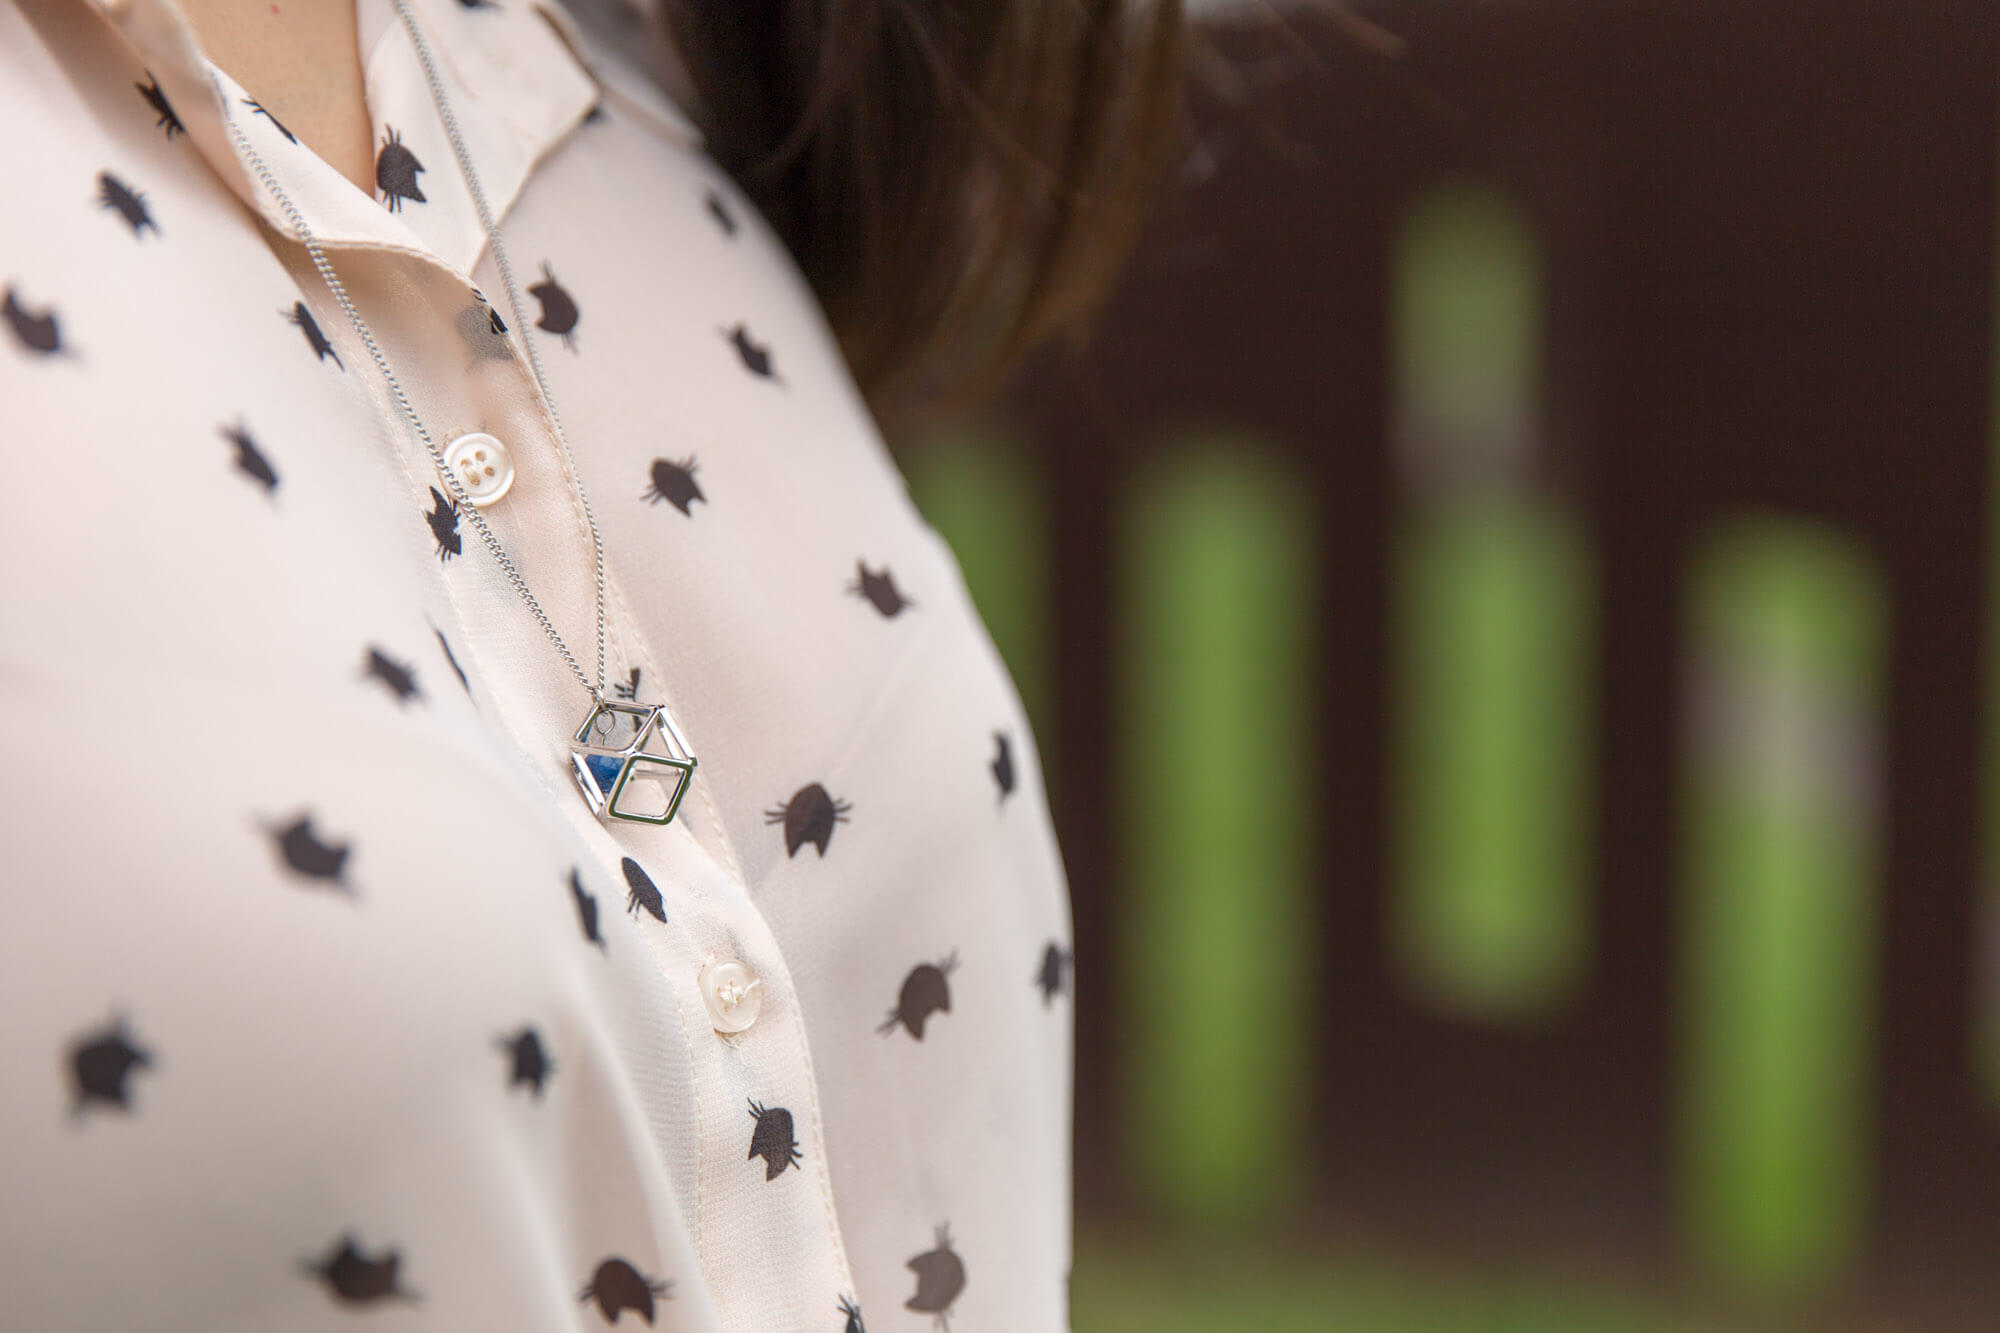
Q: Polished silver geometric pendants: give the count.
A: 1